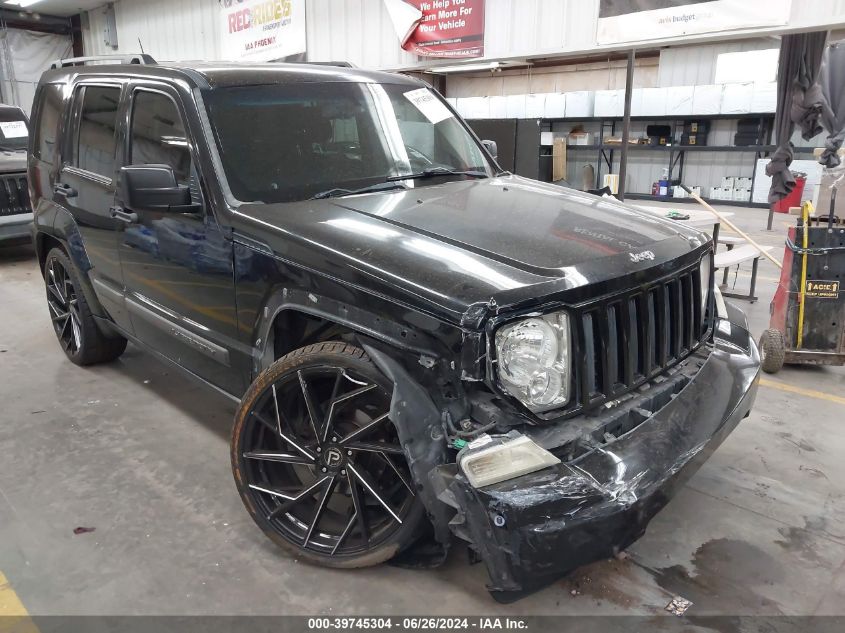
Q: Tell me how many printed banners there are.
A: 3